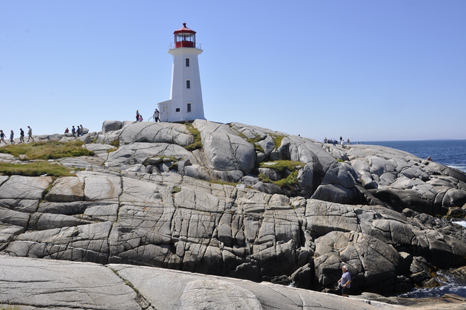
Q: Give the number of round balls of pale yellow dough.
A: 0